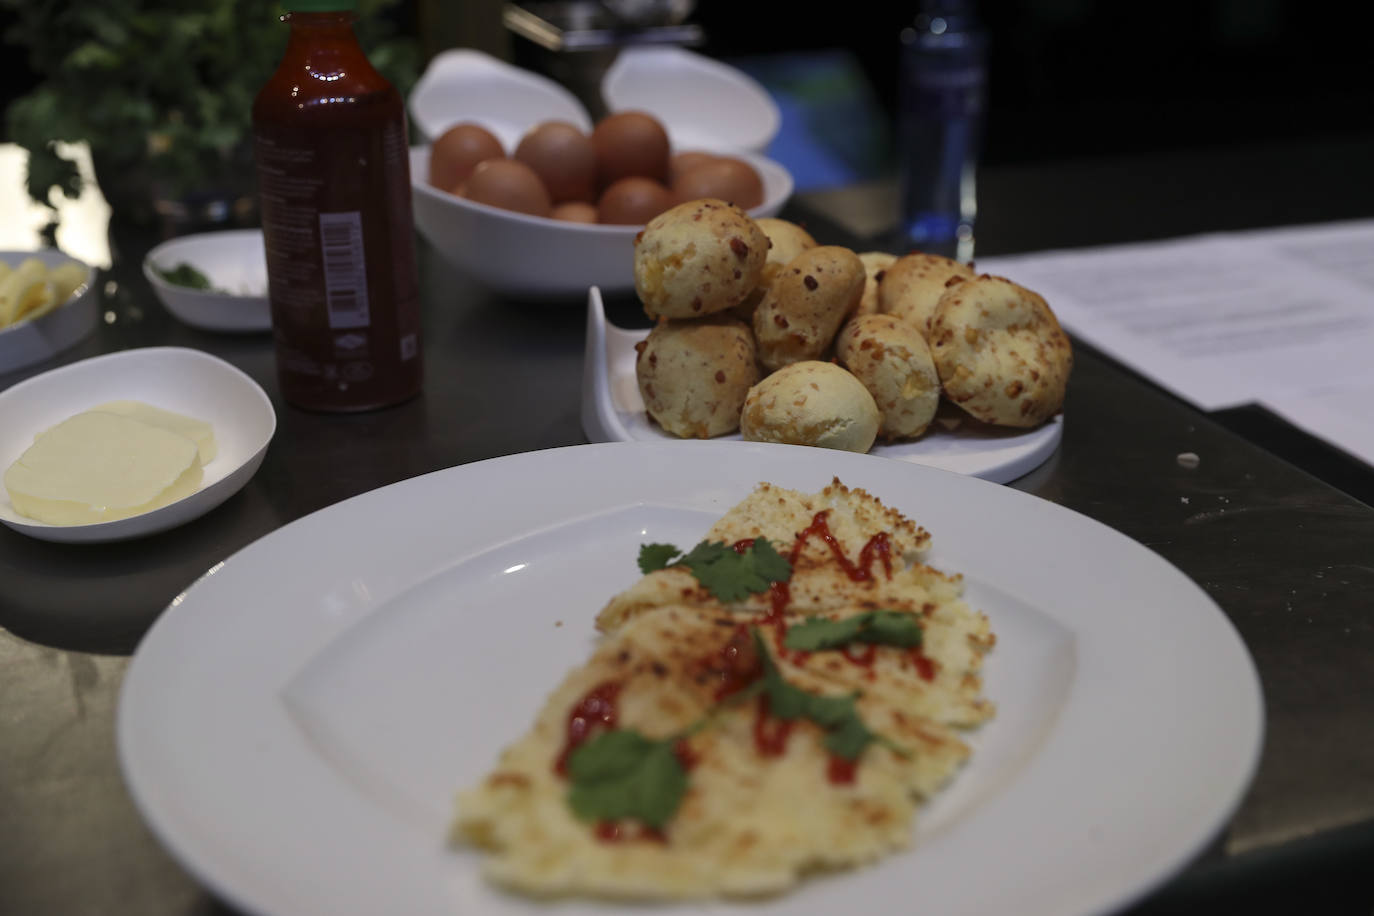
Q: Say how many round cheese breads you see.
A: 9